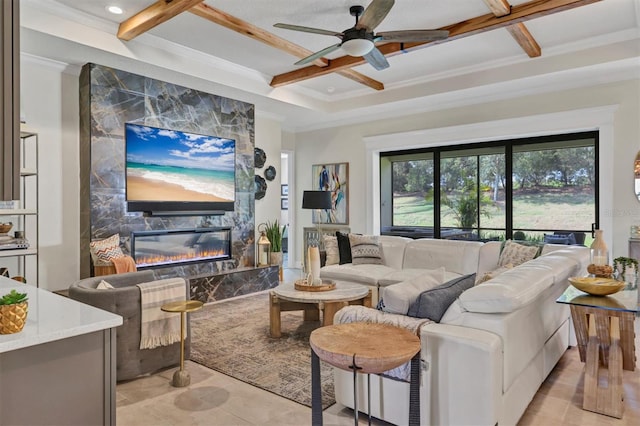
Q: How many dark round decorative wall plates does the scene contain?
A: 3